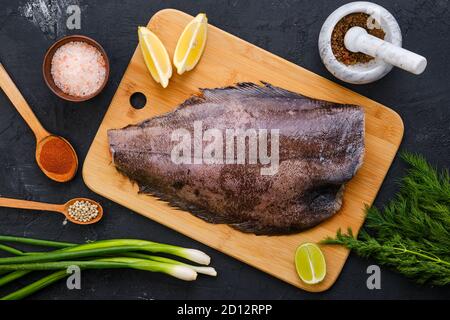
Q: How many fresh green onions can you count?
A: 3